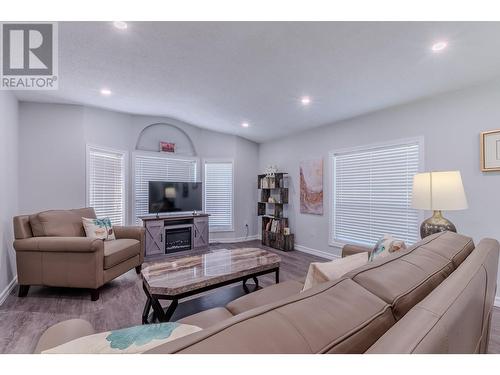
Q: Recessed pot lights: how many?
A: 5